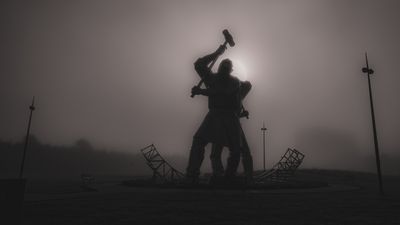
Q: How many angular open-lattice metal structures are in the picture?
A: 2